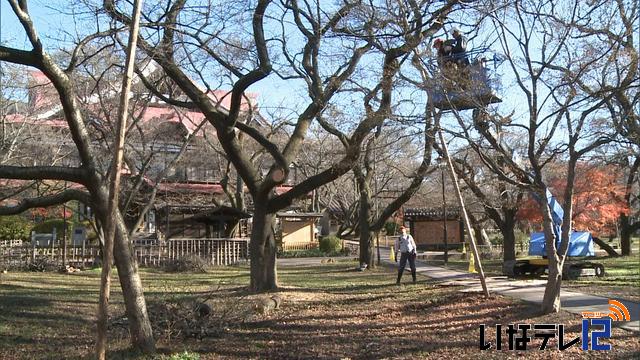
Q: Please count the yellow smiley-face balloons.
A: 0